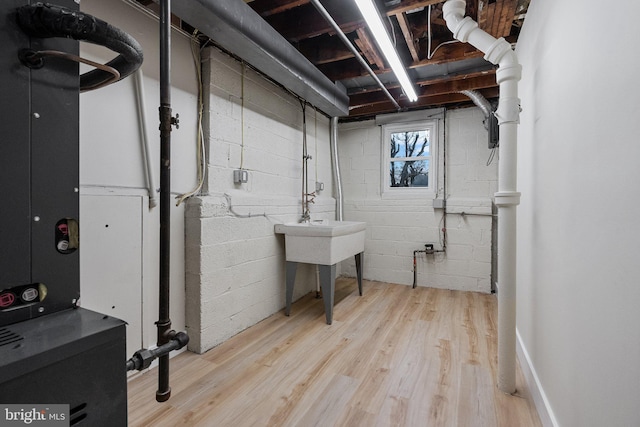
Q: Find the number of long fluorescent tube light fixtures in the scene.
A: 1